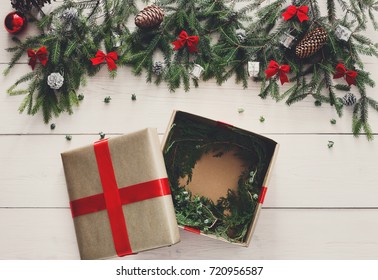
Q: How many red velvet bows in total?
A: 6